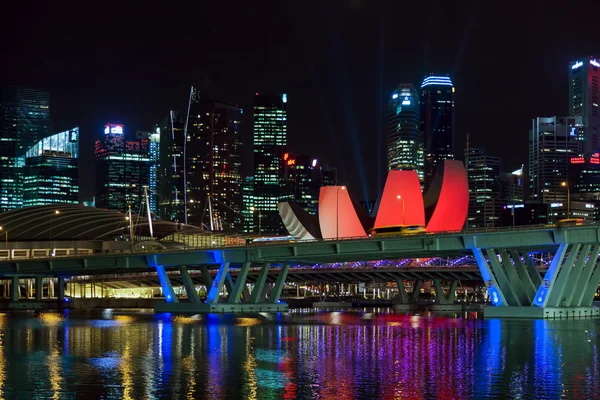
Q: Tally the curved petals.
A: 4